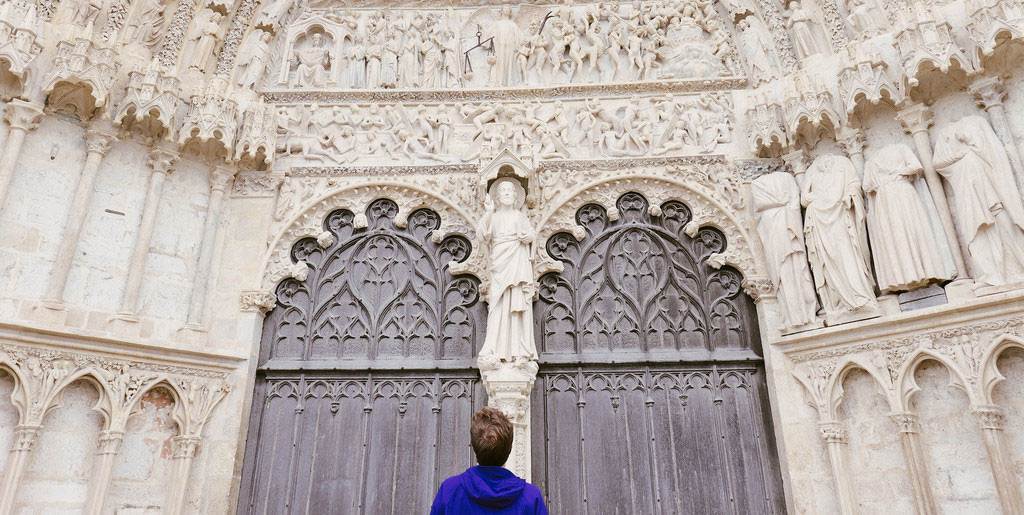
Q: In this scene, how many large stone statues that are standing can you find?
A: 5